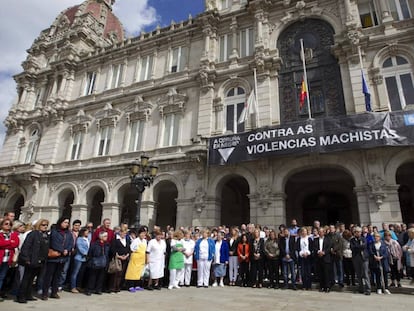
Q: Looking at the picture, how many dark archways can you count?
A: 8